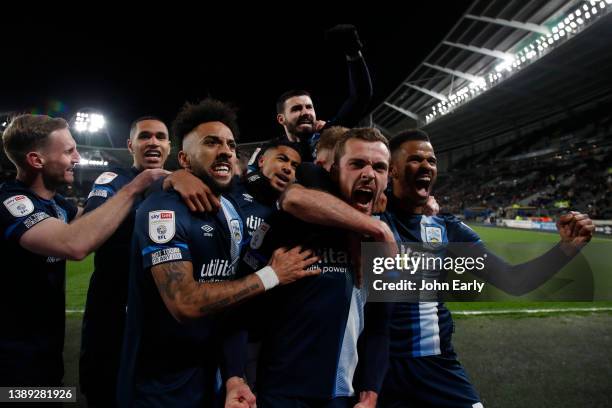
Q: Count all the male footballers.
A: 8